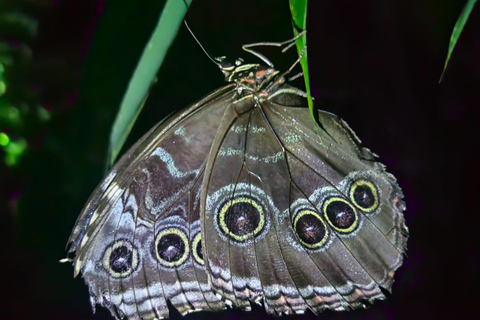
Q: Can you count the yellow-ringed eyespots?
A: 7